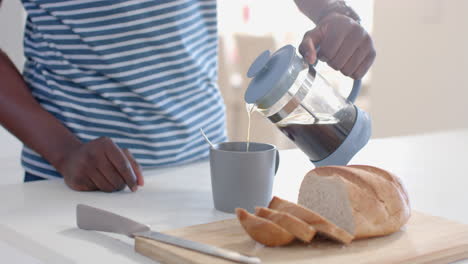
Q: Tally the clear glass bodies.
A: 1